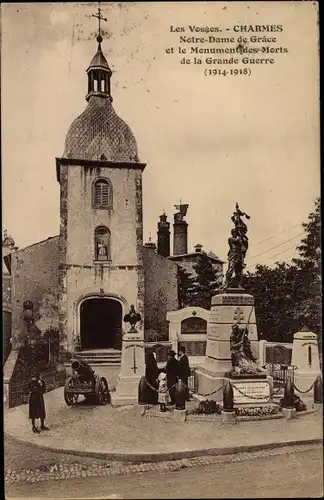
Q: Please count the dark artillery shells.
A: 5